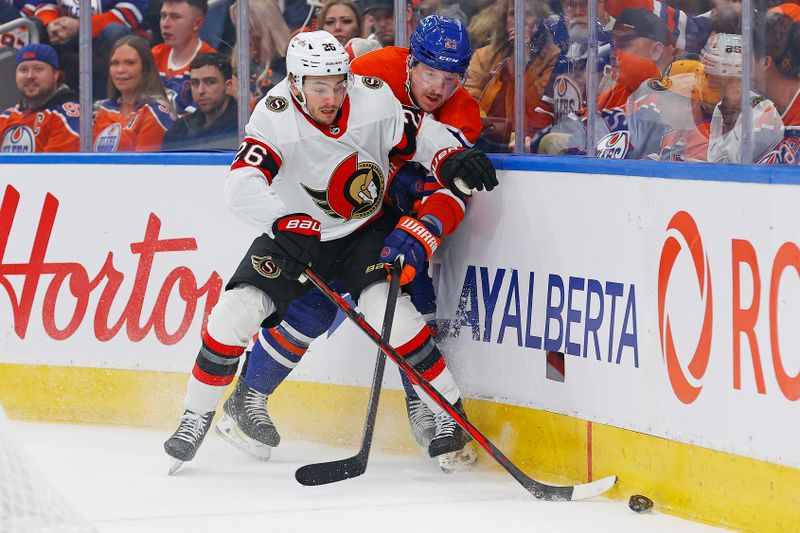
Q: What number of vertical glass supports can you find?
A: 6